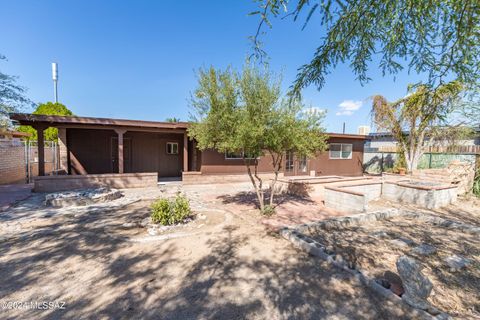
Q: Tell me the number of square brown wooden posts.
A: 3